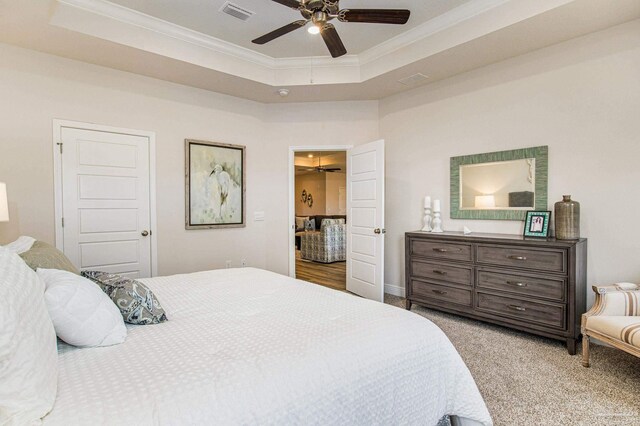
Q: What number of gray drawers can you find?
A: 6